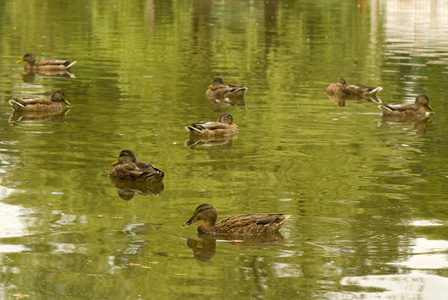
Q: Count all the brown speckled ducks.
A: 8